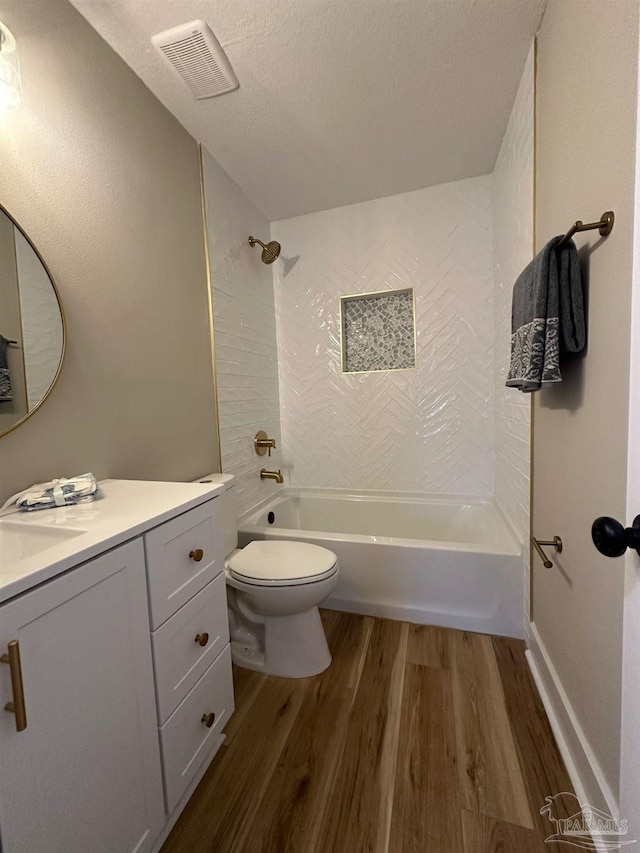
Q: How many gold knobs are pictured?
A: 3